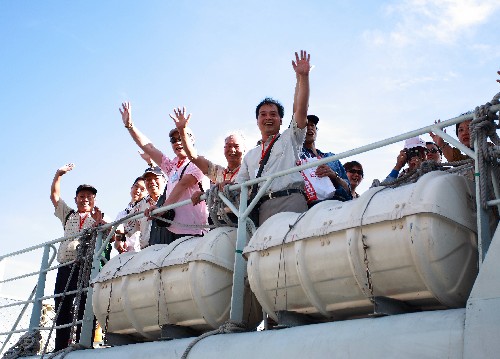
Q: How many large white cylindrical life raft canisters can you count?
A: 2